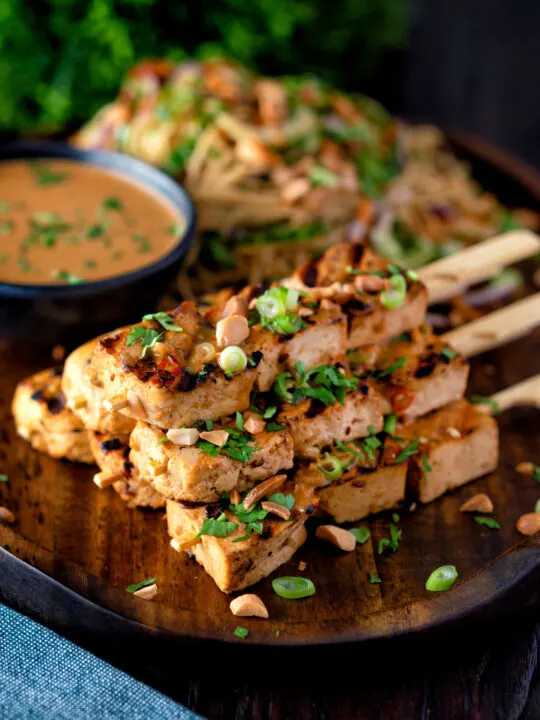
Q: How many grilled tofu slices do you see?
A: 12